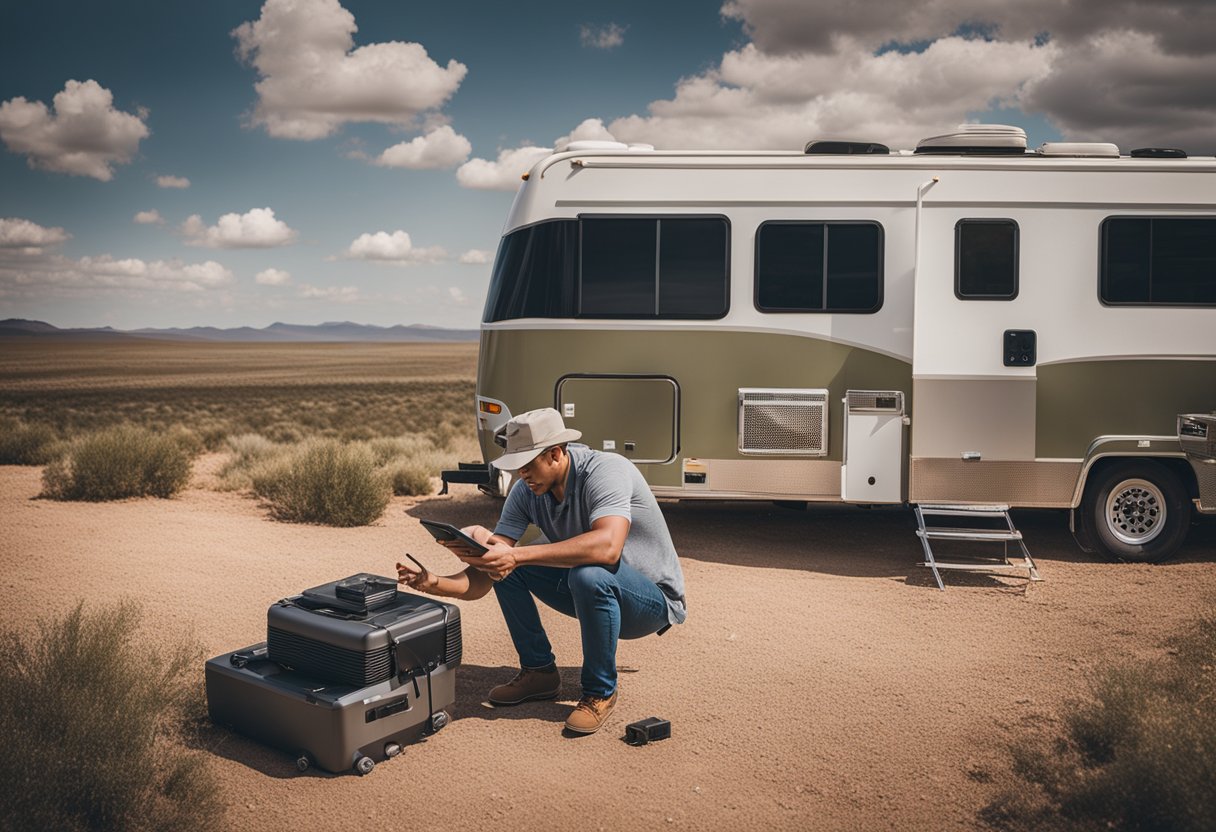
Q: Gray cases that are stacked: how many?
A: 2